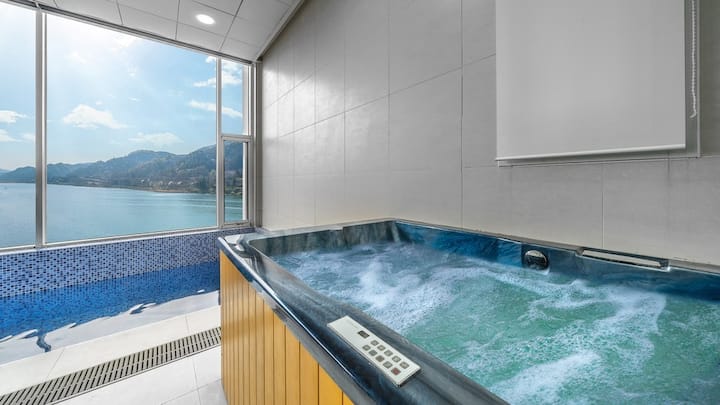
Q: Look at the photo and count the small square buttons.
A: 10